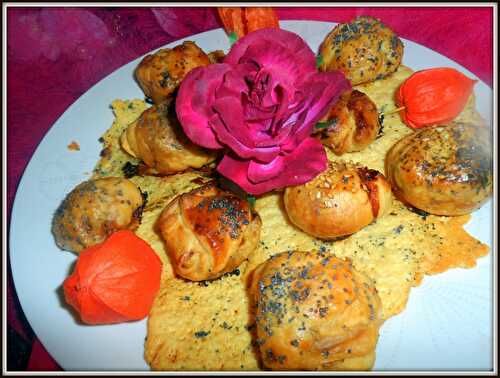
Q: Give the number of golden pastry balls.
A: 9